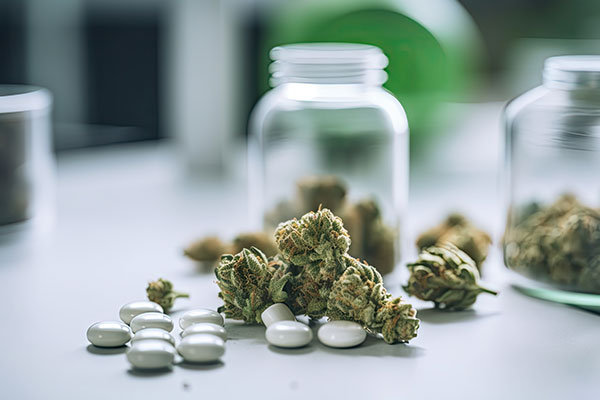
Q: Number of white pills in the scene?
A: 11